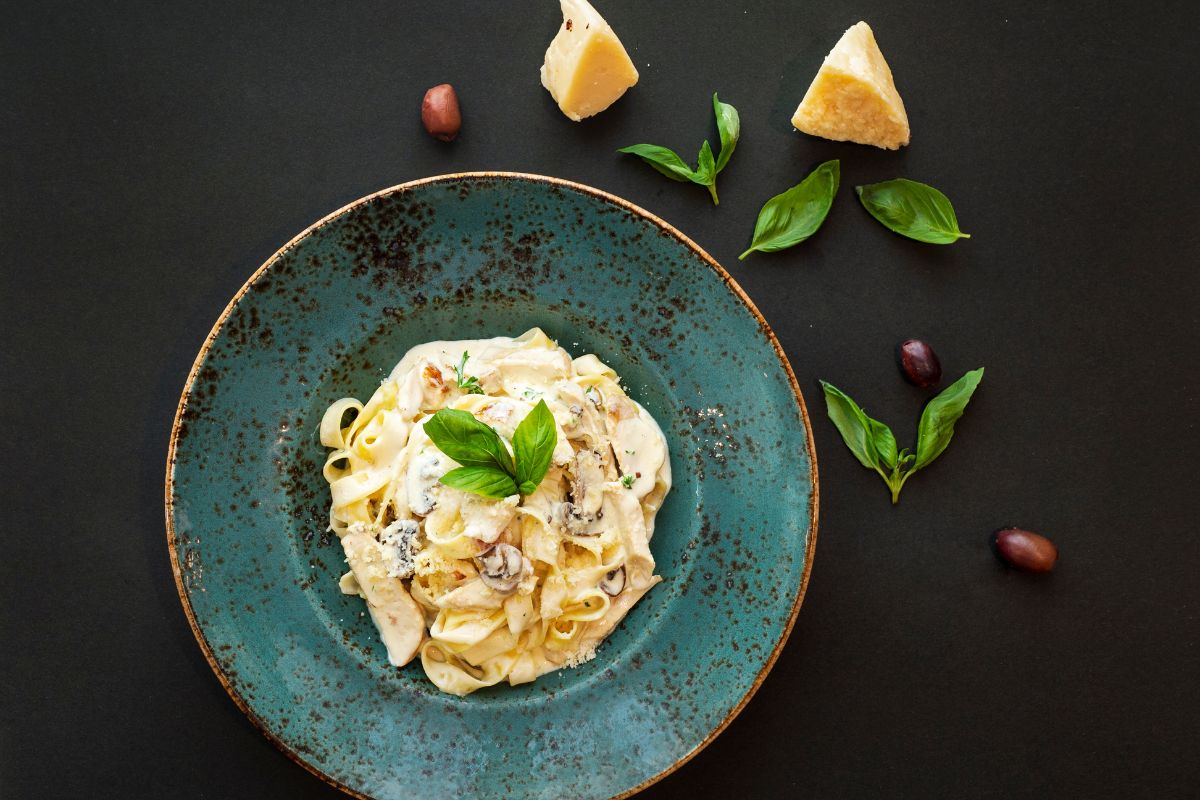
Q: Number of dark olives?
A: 3